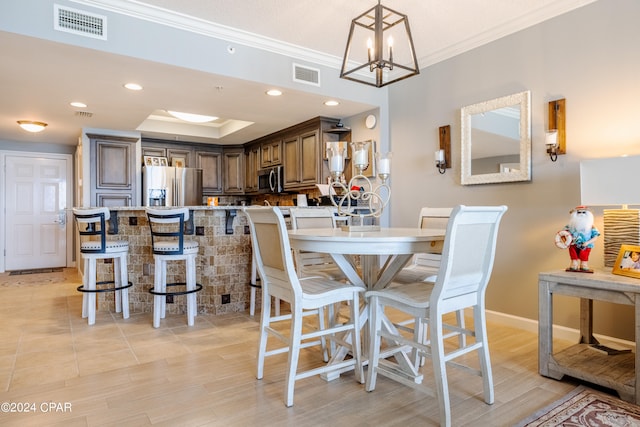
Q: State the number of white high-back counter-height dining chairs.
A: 4